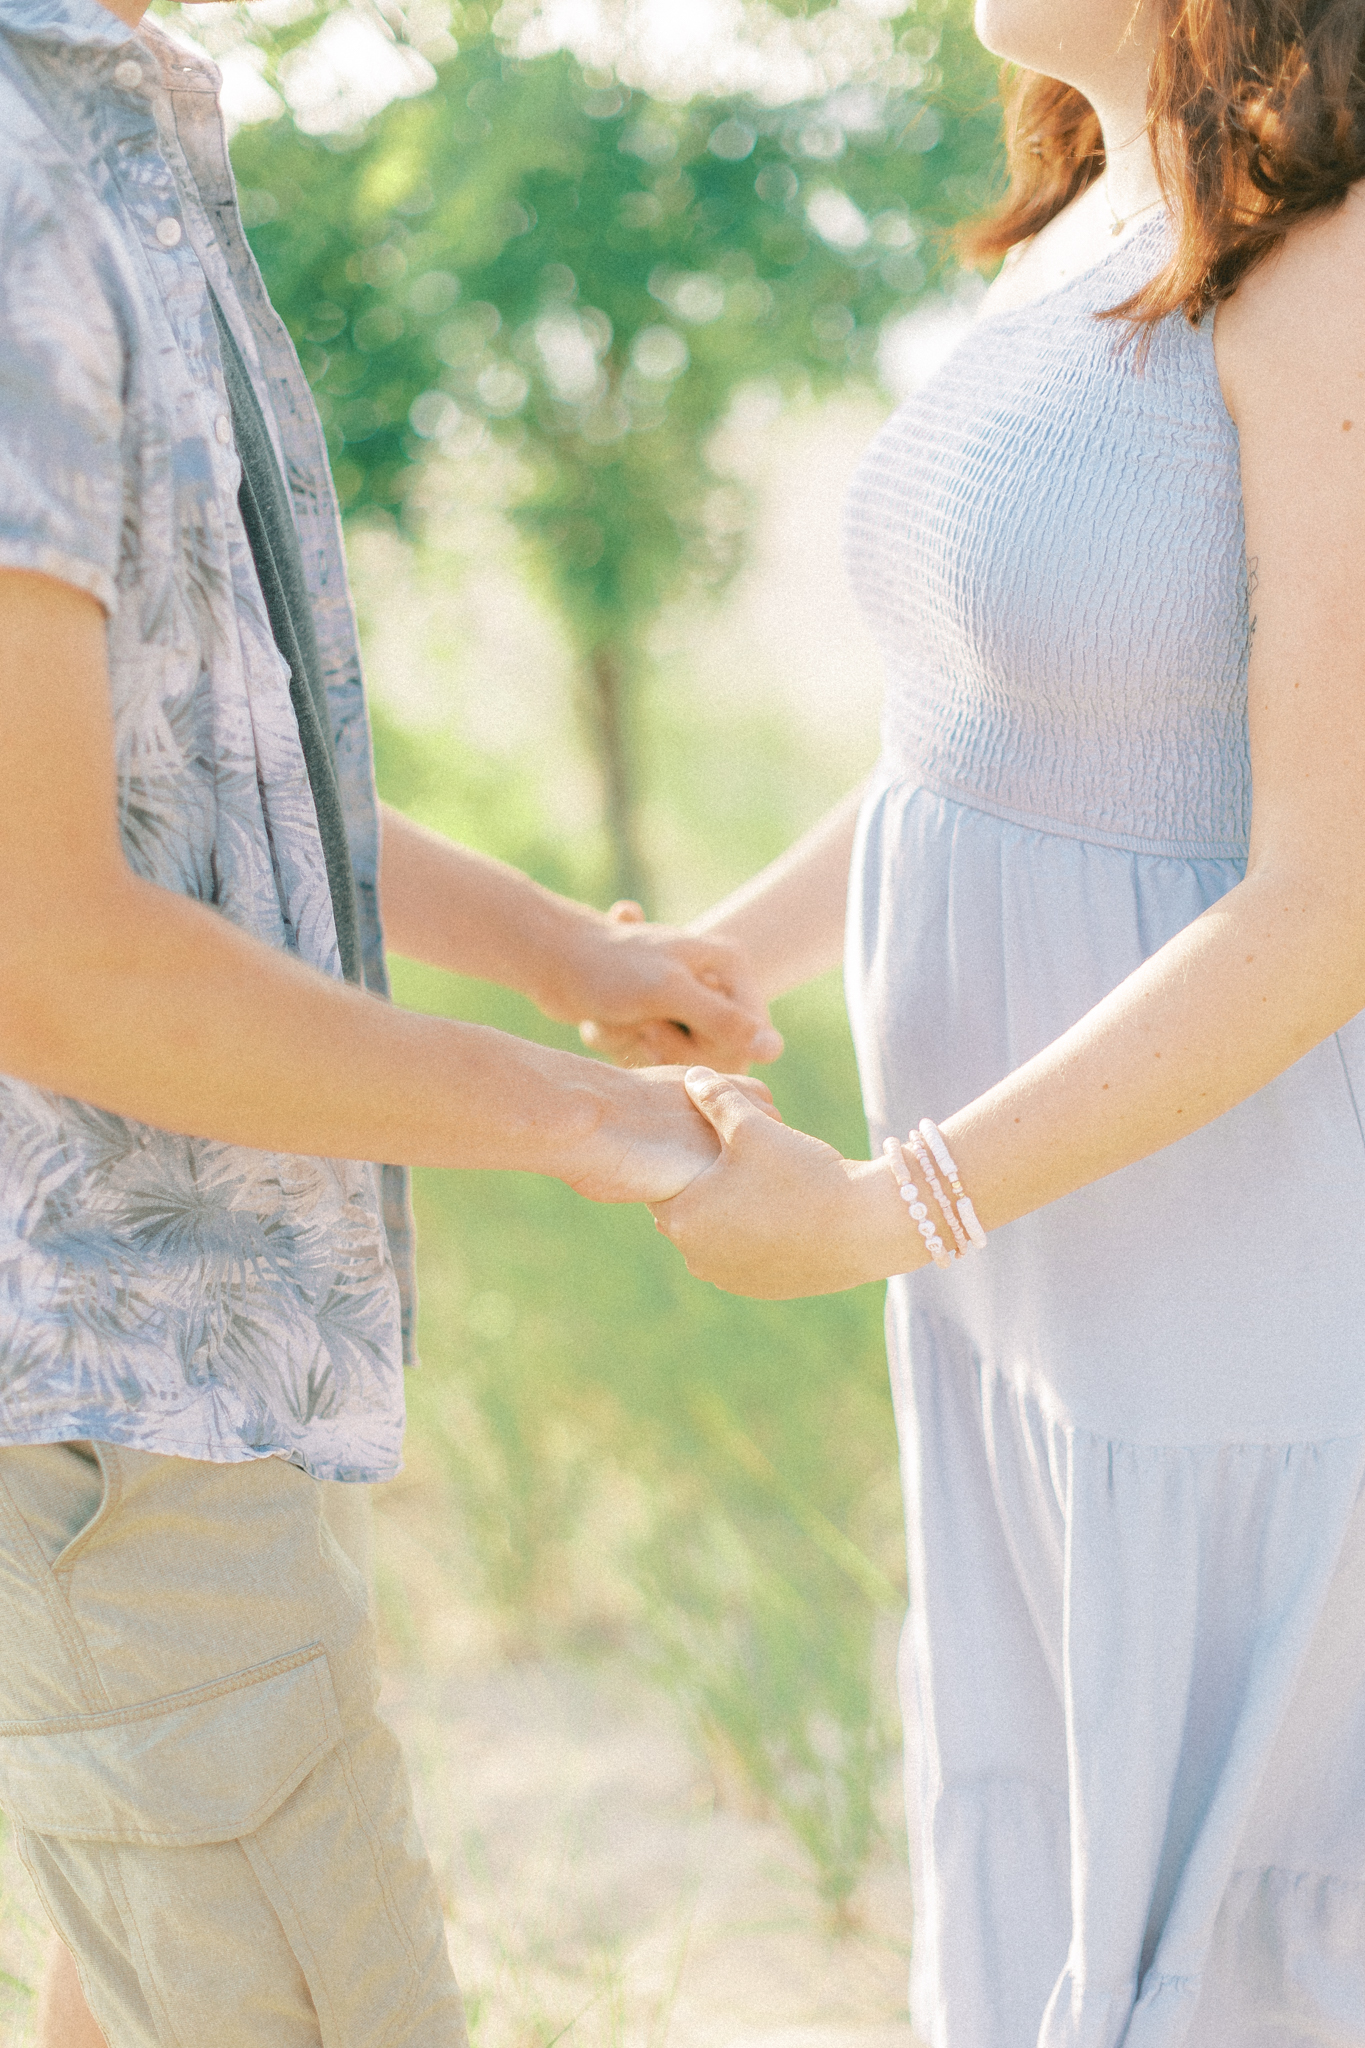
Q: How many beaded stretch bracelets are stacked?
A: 3